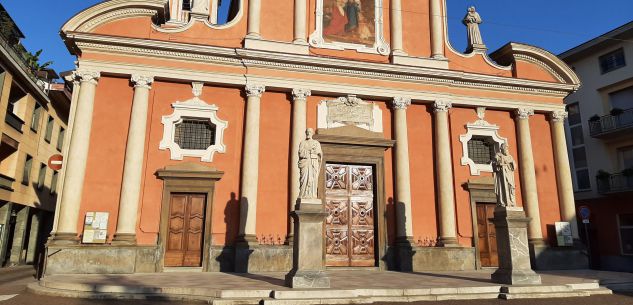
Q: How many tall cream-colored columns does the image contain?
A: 8